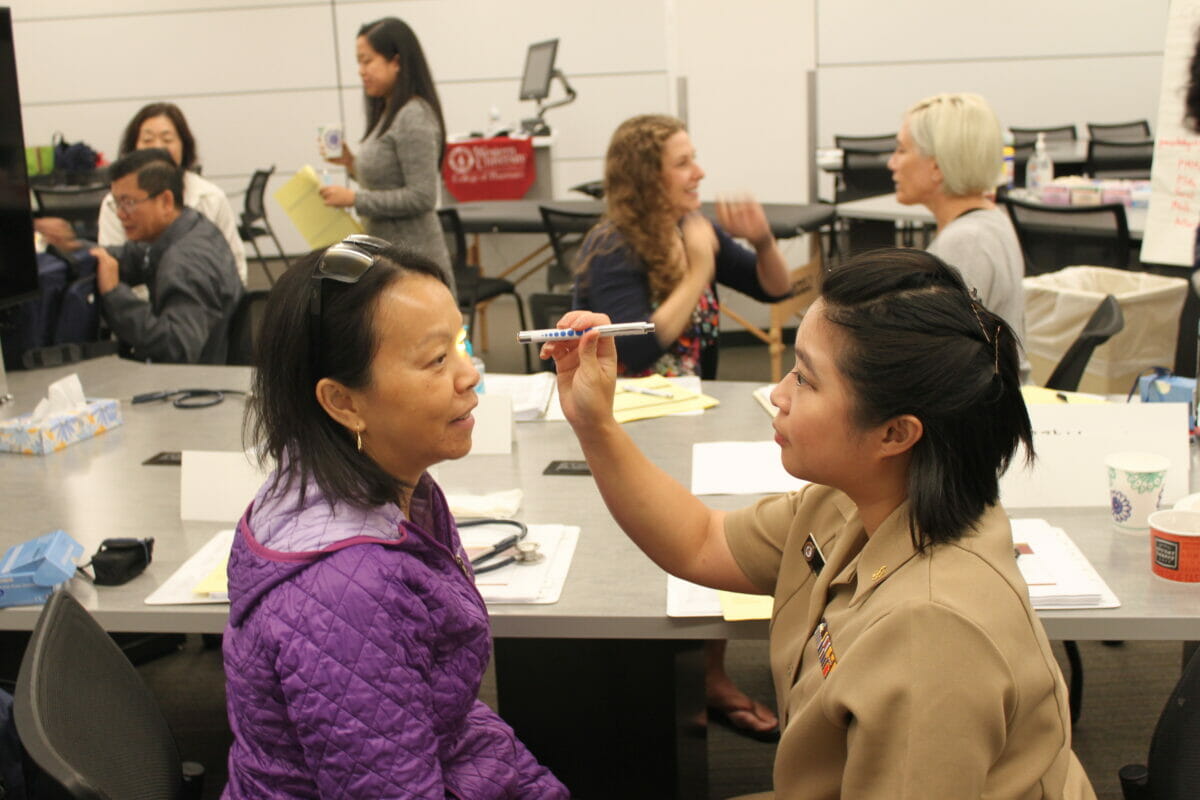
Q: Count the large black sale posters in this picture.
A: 0